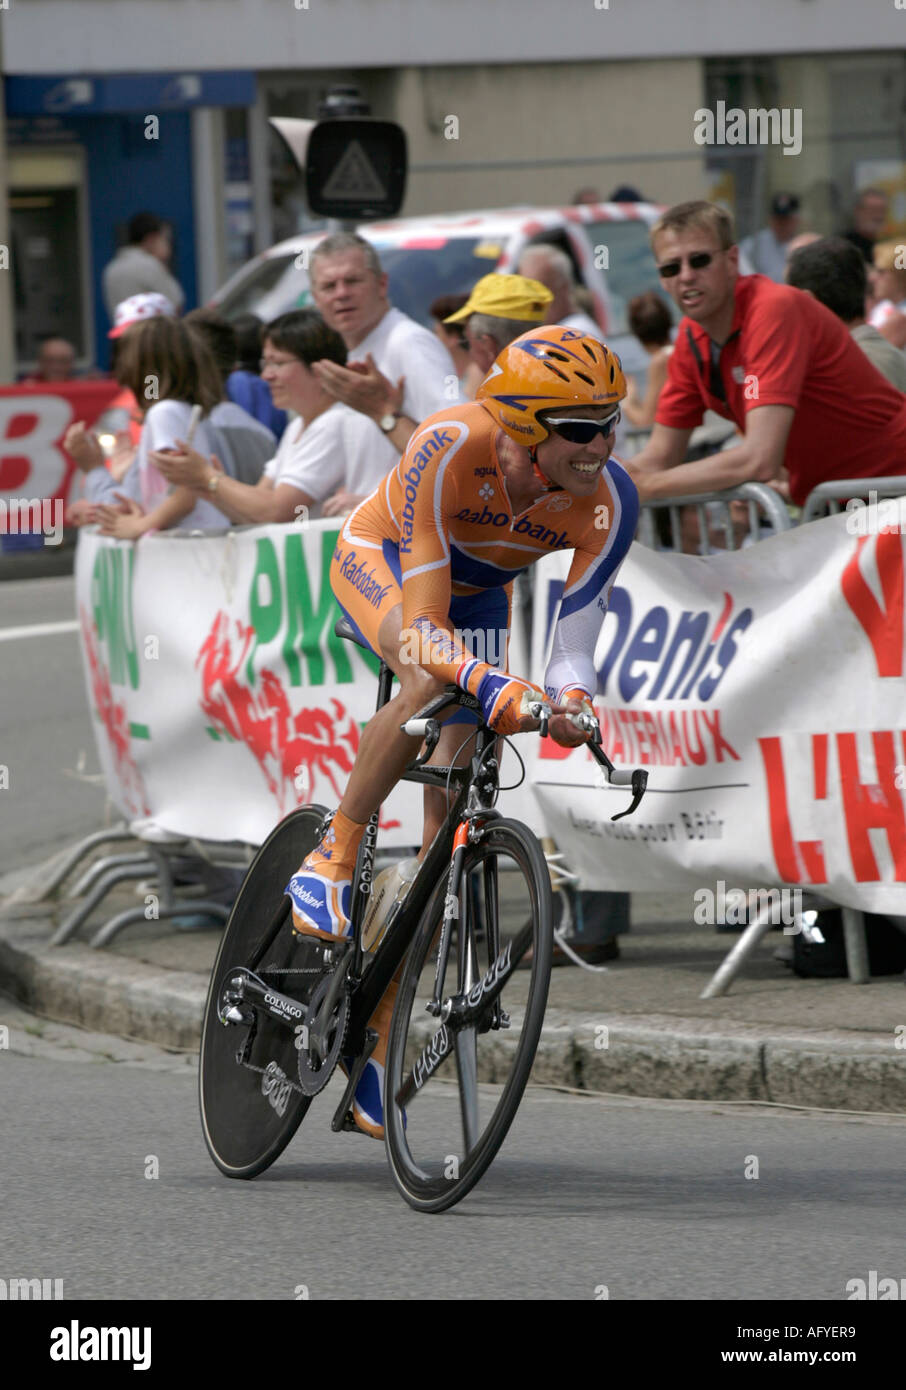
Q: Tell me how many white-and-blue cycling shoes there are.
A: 2